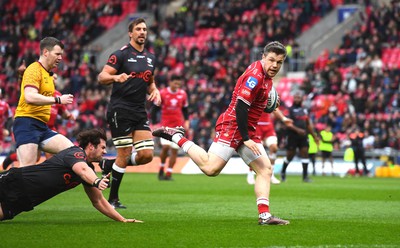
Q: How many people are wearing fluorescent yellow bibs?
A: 2